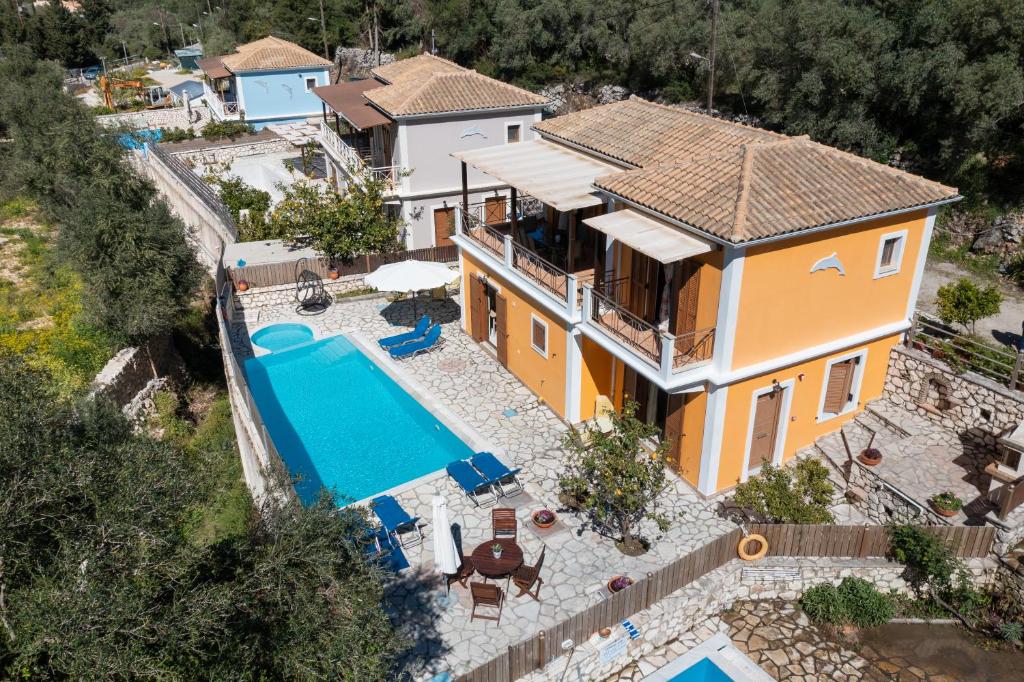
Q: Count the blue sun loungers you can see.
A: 6